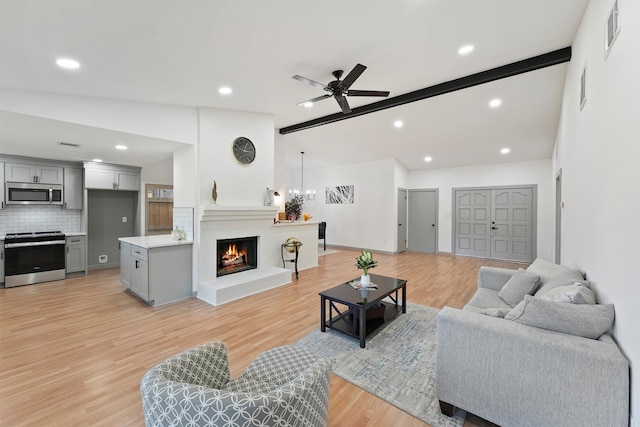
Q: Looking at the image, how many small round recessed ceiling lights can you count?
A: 10